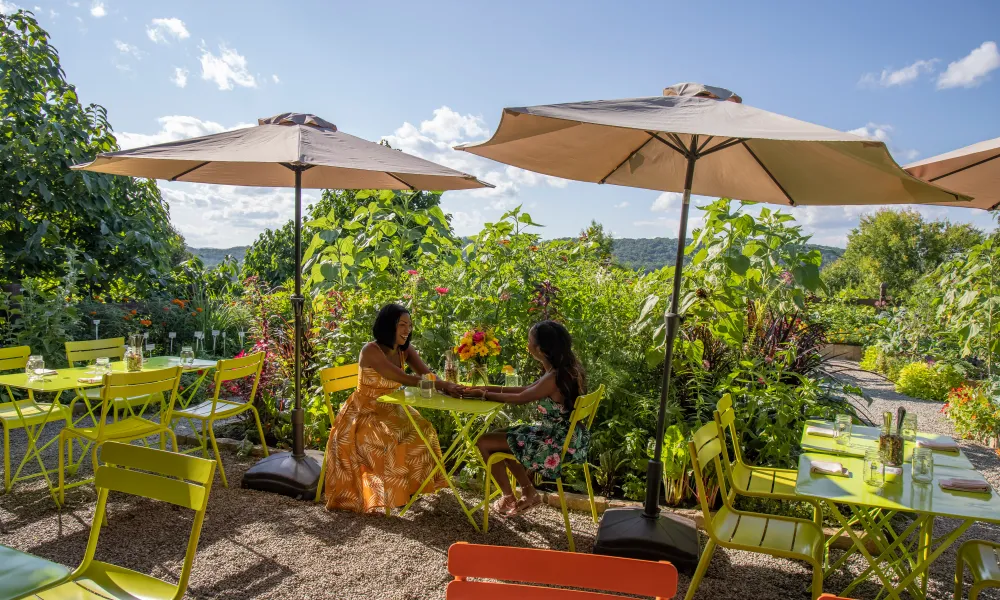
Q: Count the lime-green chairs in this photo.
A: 10